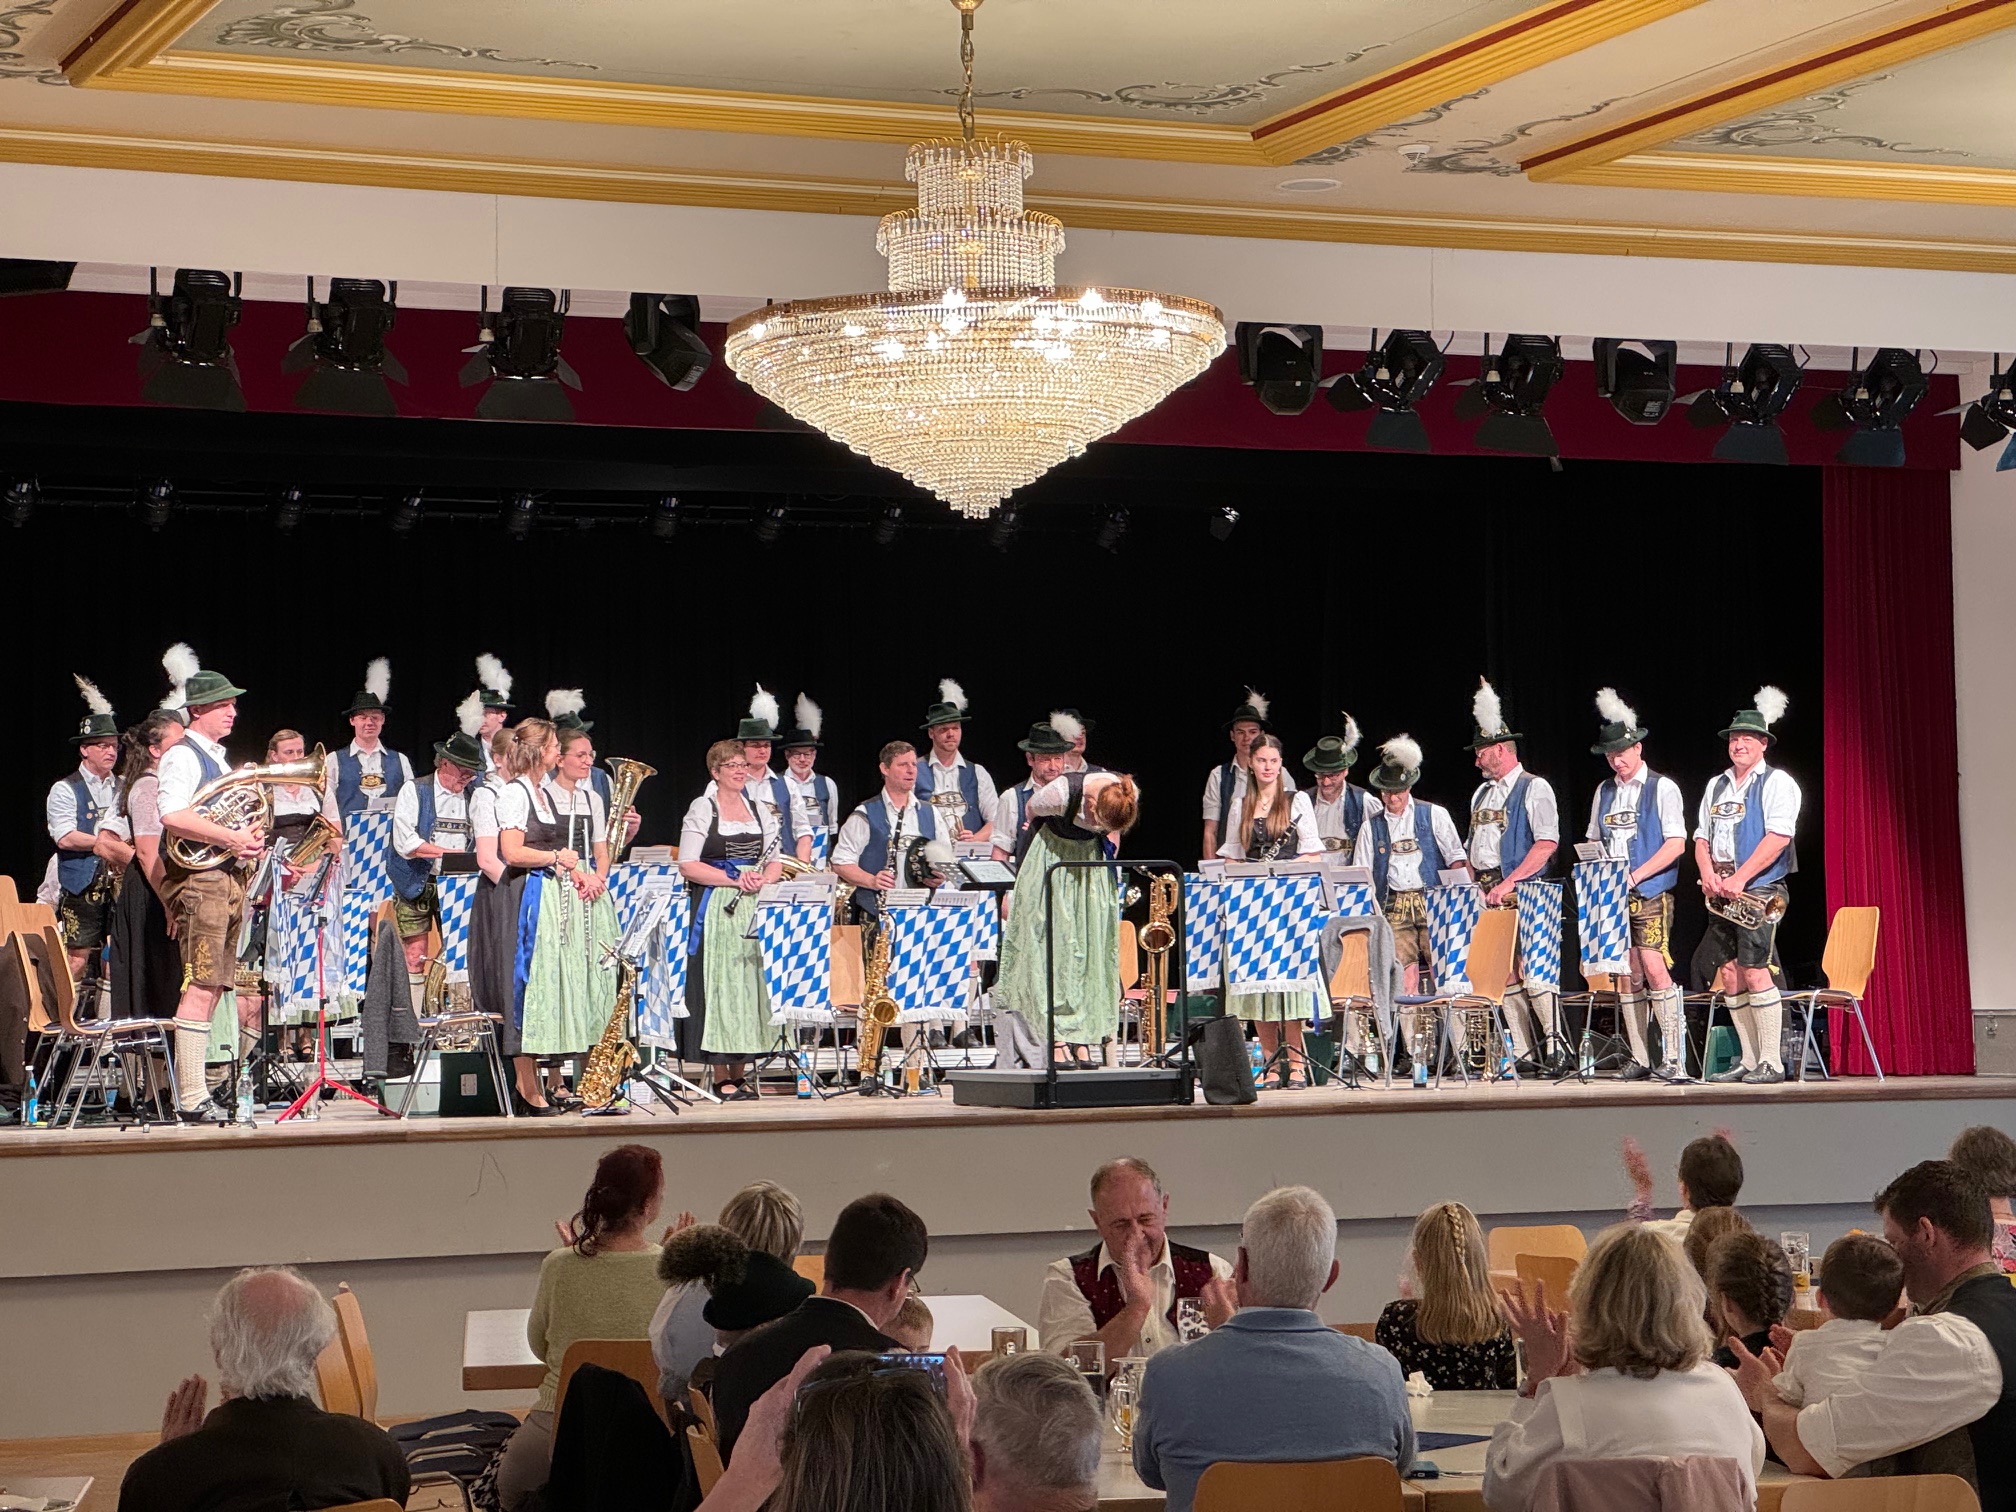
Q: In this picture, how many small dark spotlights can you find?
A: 11